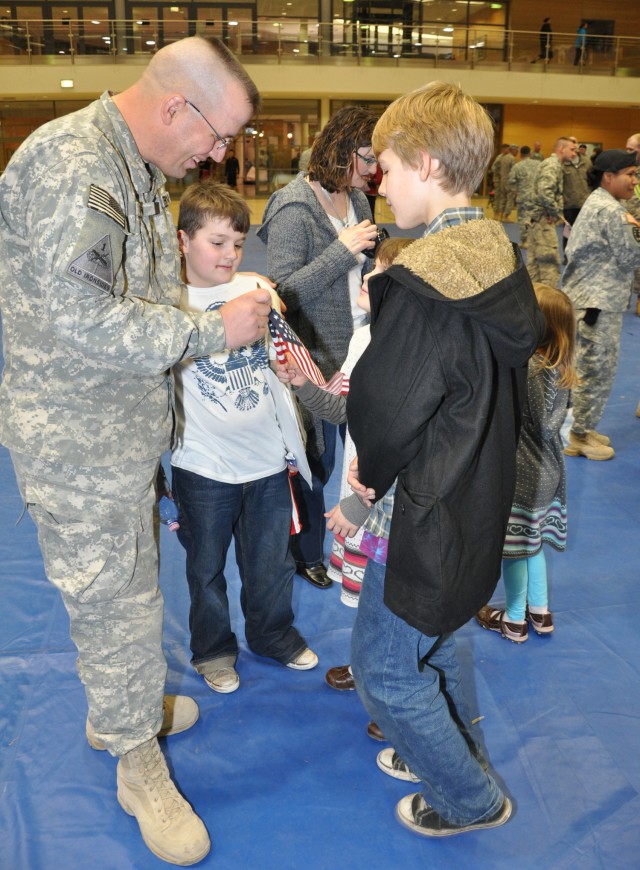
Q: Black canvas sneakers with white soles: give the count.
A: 2